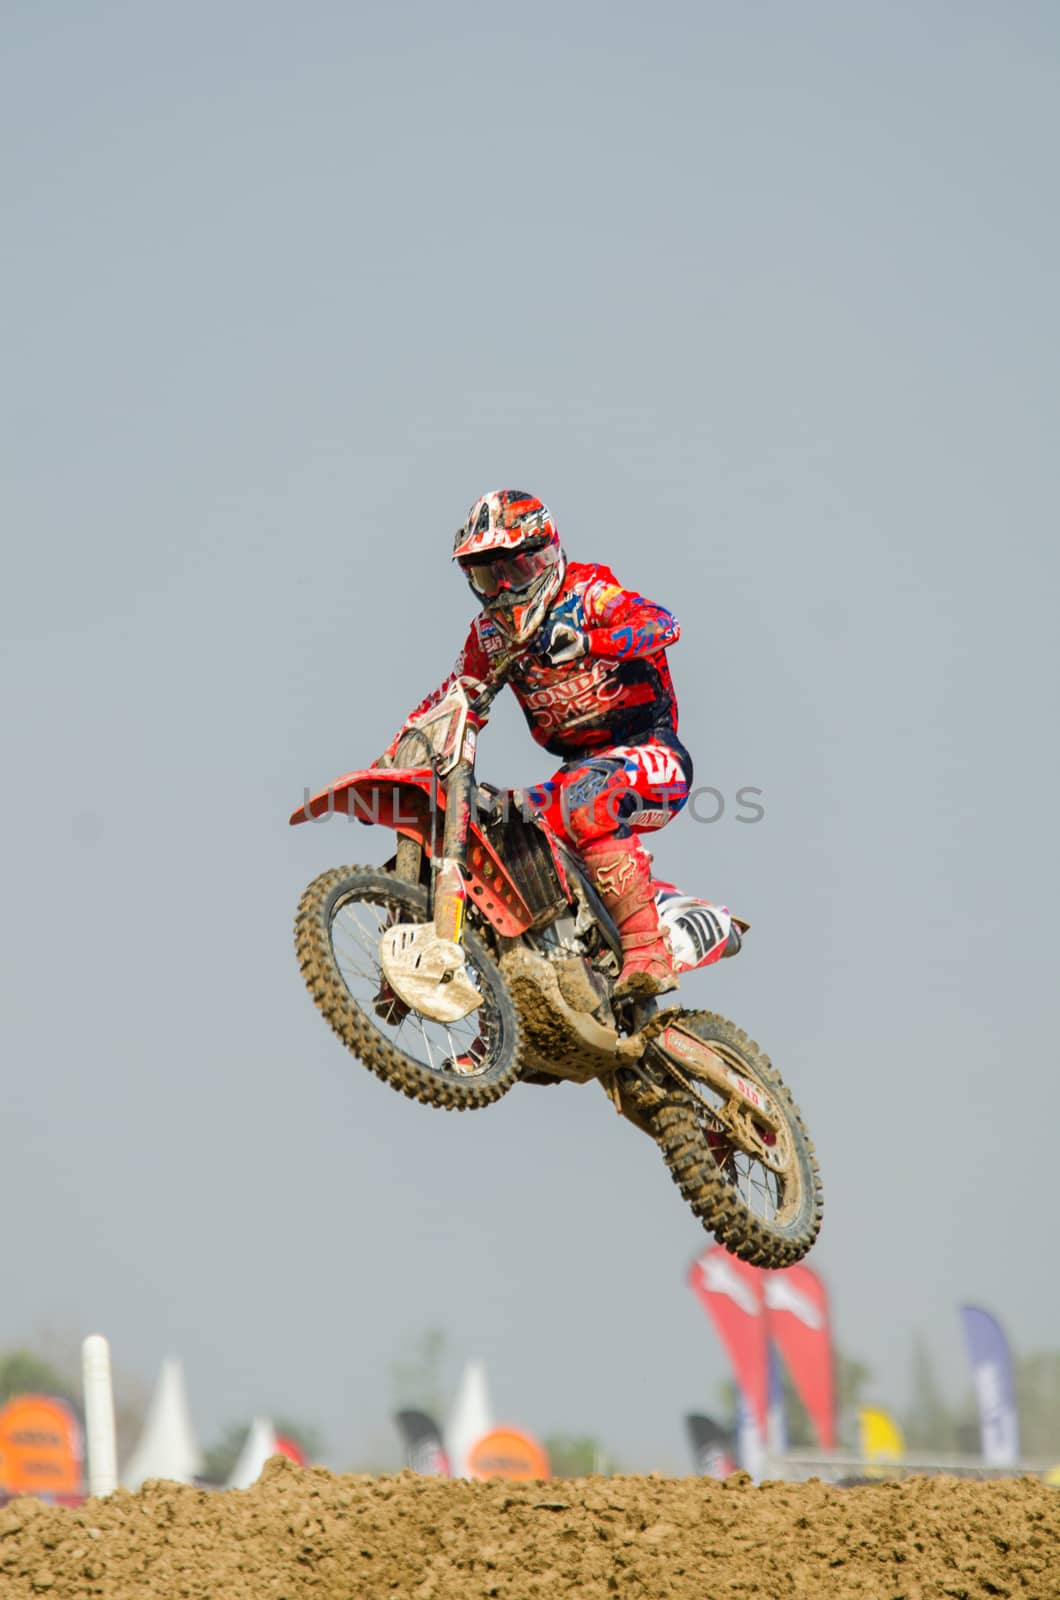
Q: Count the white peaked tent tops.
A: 3